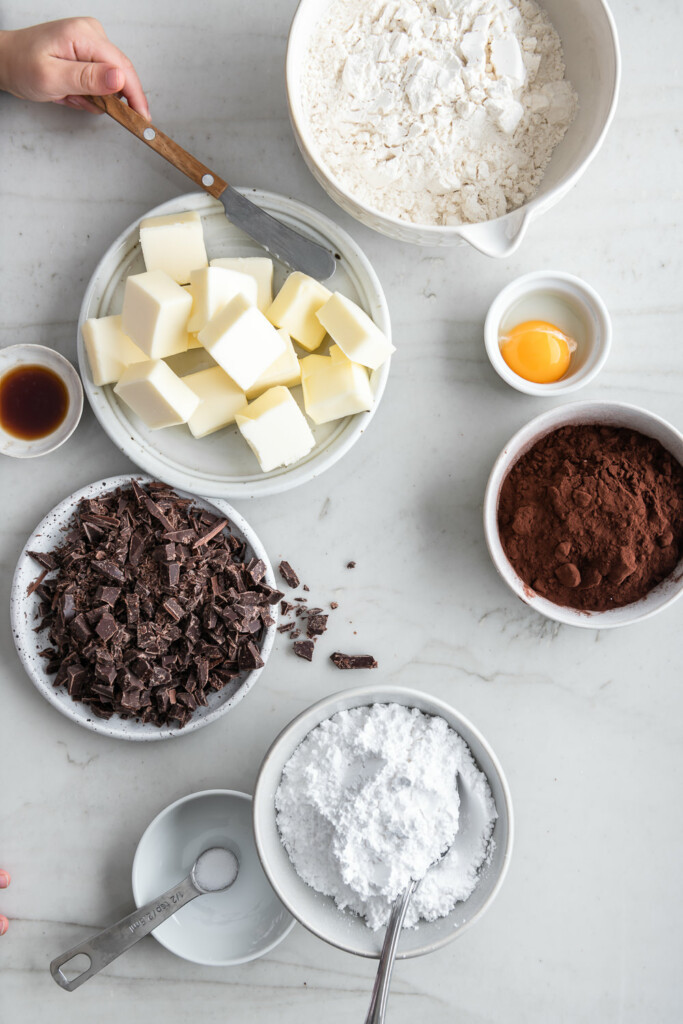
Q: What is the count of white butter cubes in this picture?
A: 13